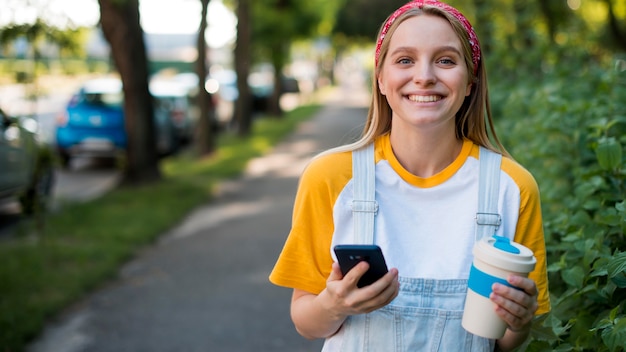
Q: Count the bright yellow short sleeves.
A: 2